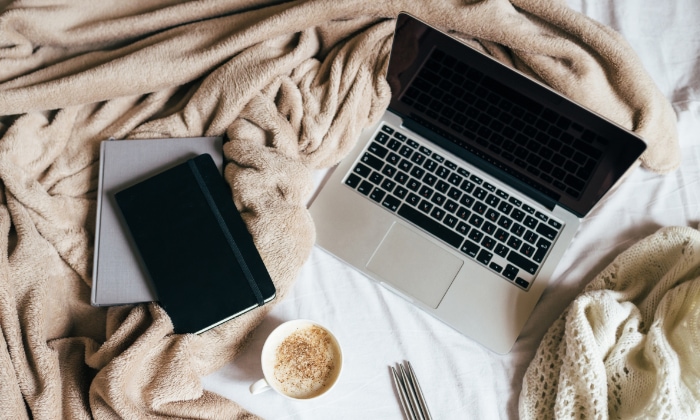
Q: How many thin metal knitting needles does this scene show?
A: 3